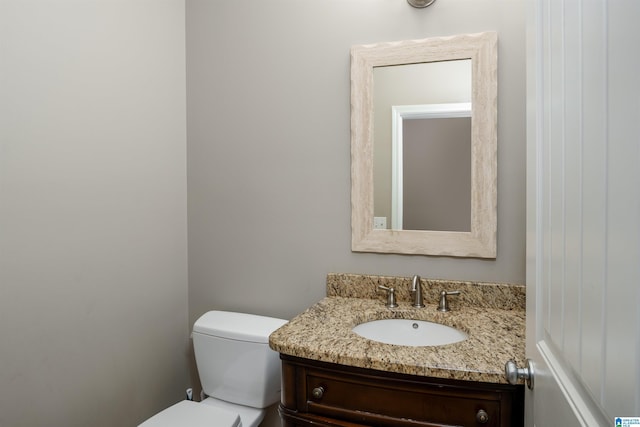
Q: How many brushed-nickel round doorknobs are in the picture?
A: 1